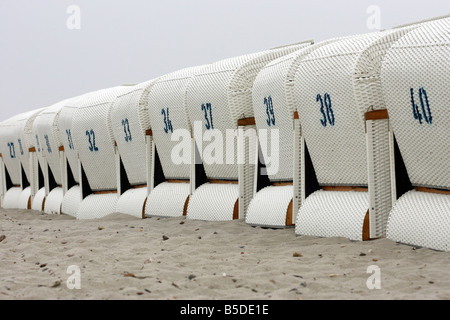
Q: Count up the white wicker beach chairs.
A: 12